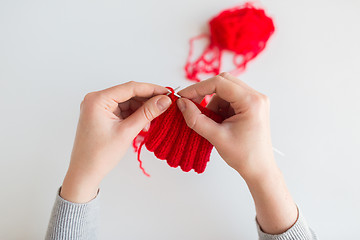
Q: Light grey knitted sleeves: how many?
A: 2